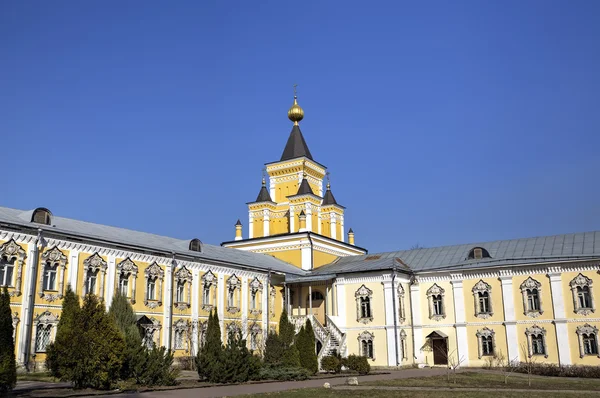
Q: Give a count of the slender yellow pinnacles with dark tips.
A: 3